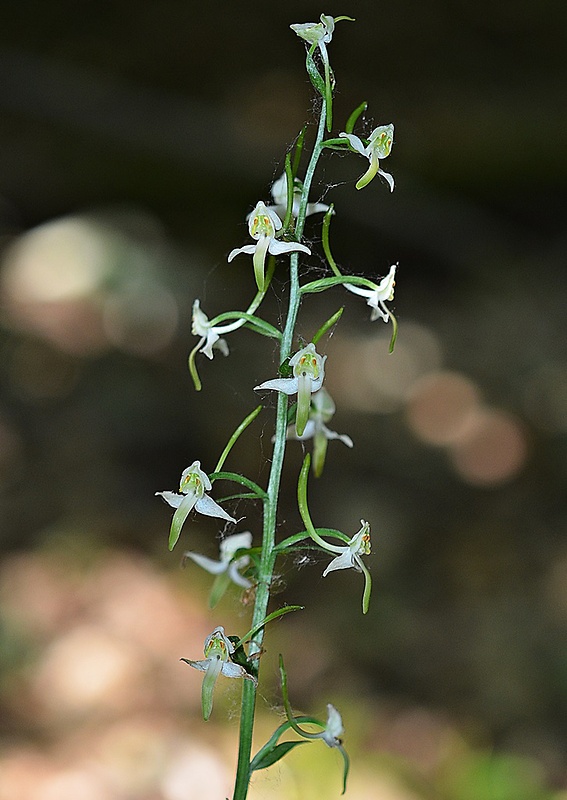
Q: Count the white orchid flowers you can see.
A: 13